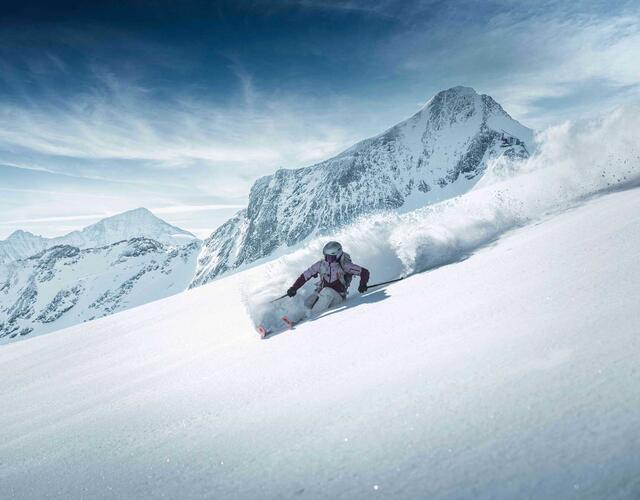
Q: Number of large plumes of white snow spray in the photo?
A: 1